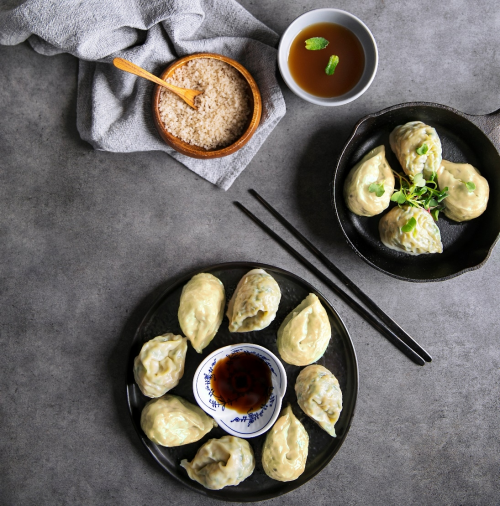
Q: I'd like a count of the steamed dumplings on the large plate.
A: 8